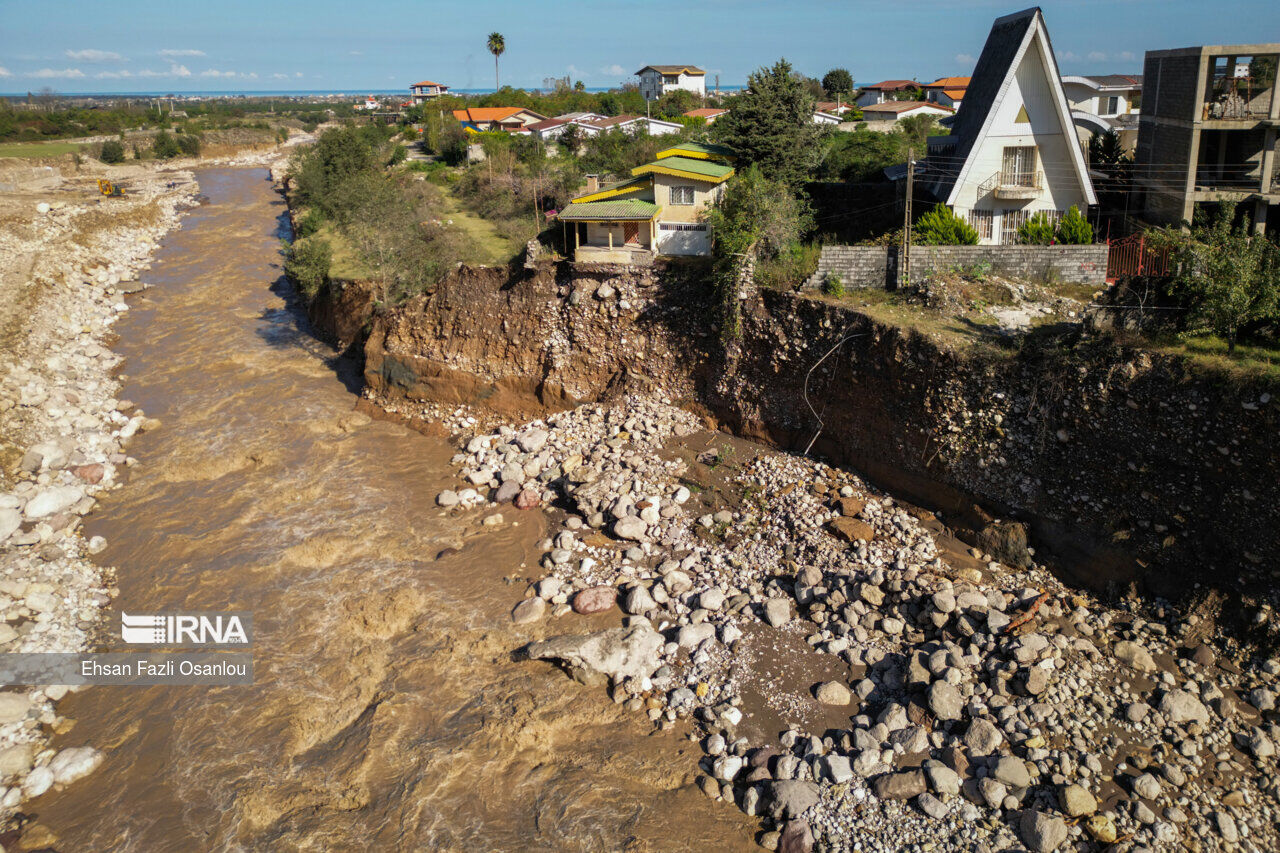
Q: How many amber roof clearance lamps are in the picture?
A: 0